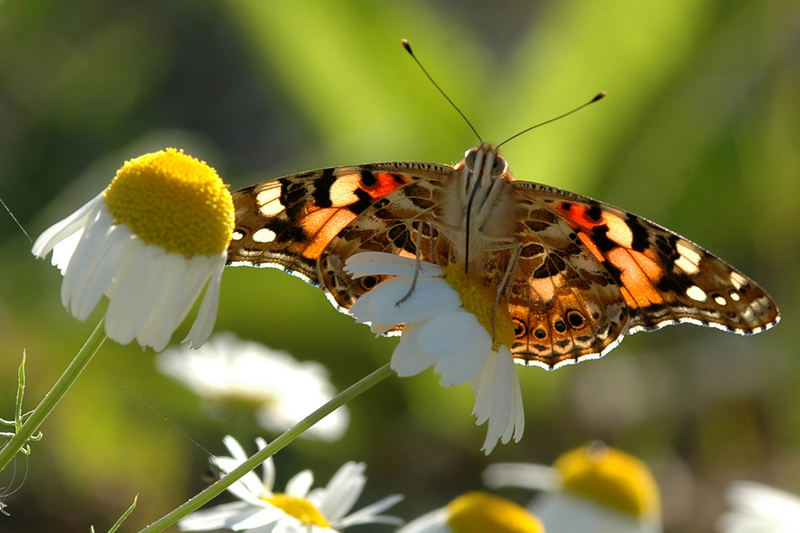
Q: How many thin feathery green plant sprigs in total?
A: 2